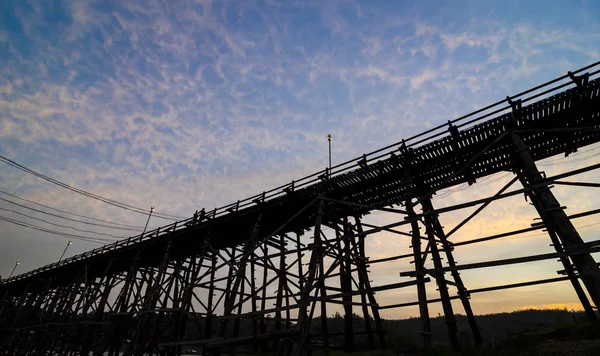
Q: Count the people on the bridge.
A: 2